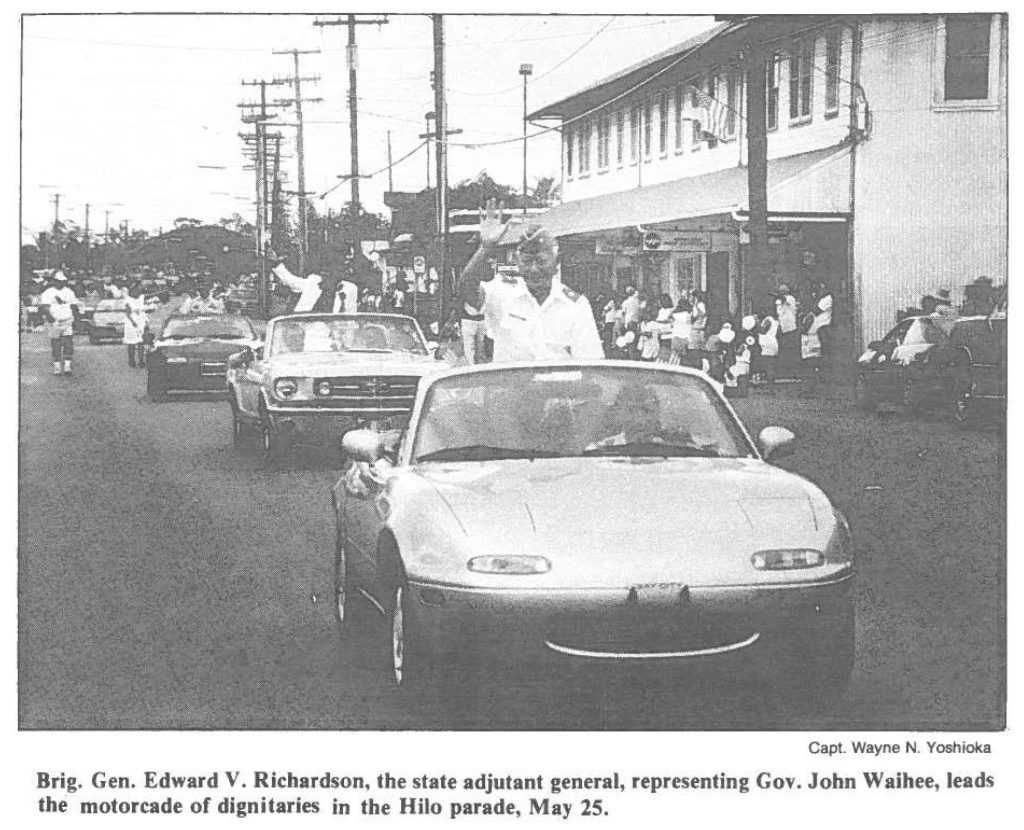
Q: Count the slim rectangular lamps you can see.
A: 2